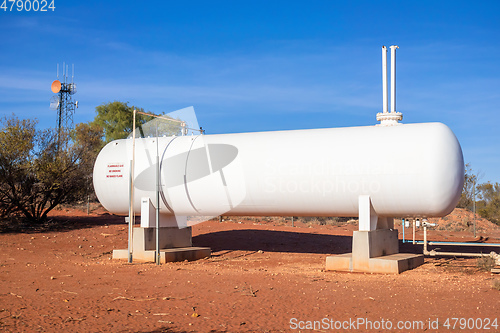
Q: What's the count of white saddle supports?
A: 2